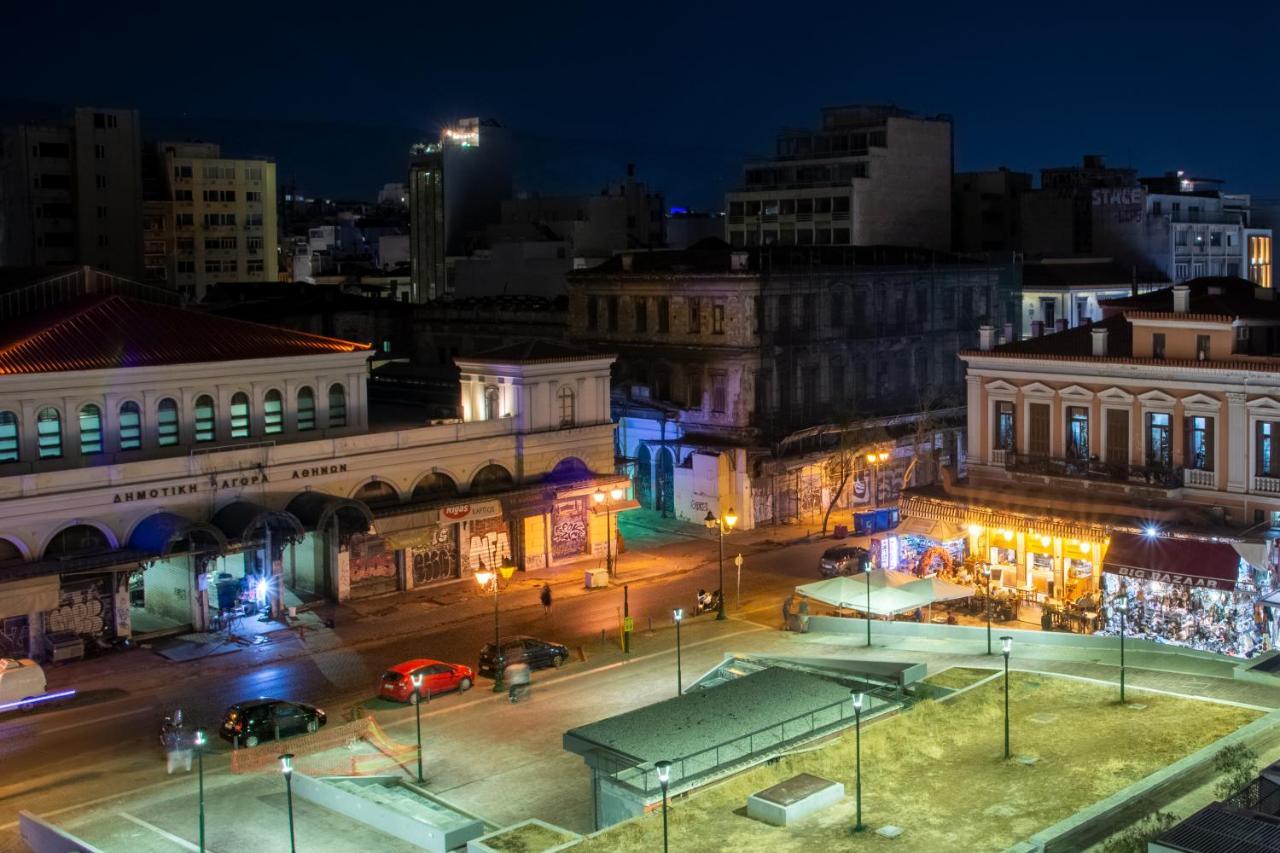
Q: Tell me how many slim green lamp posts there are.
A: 10